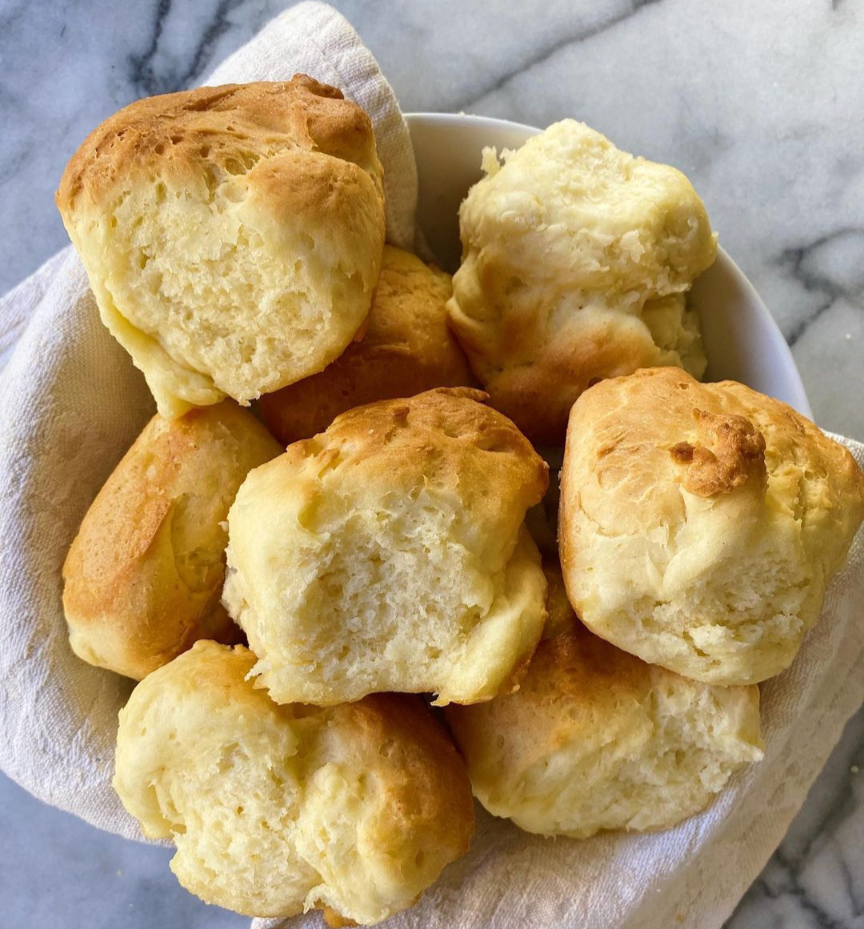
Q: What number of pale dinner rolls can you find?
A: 8